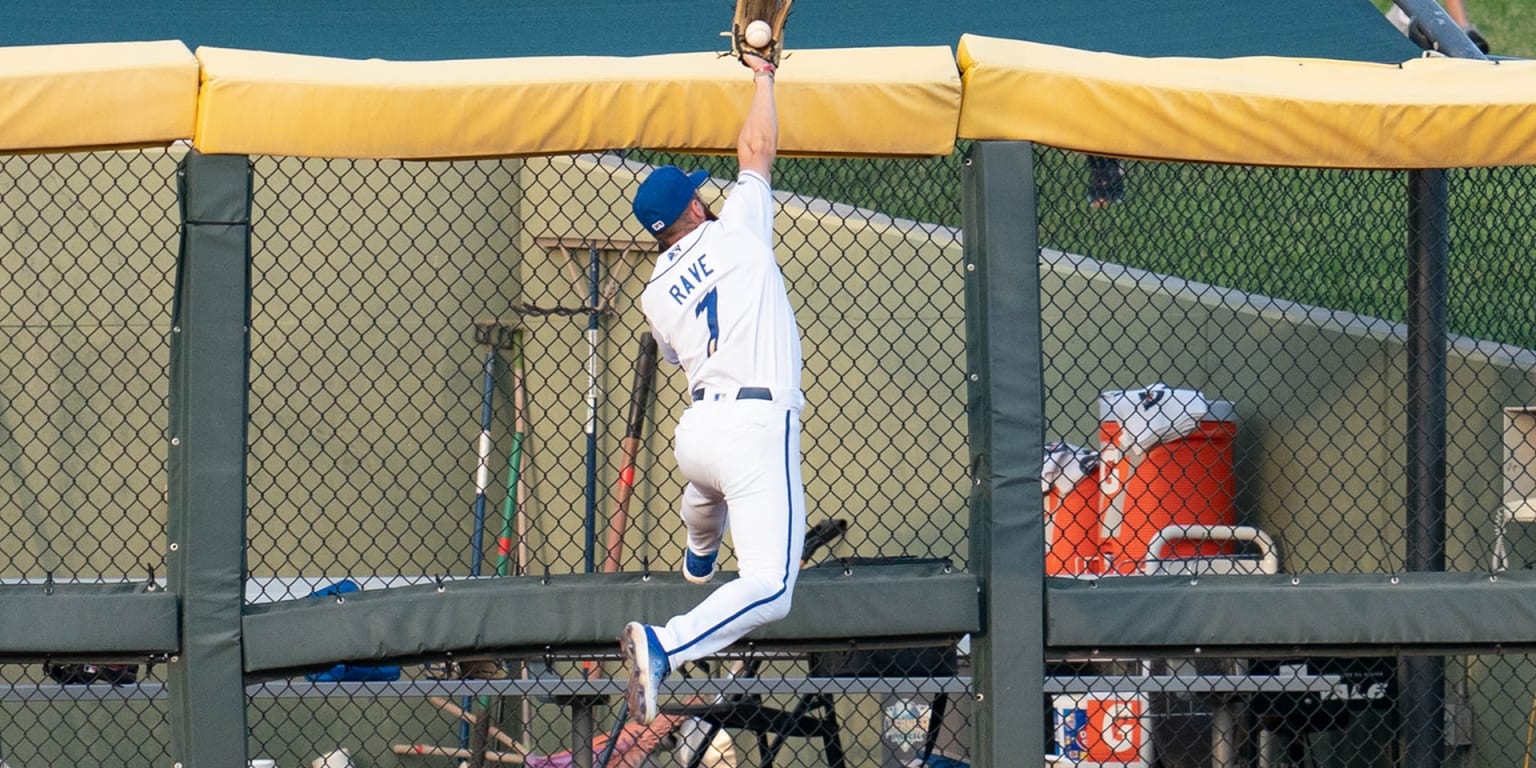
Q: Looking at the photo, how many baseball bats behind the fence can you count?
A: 0